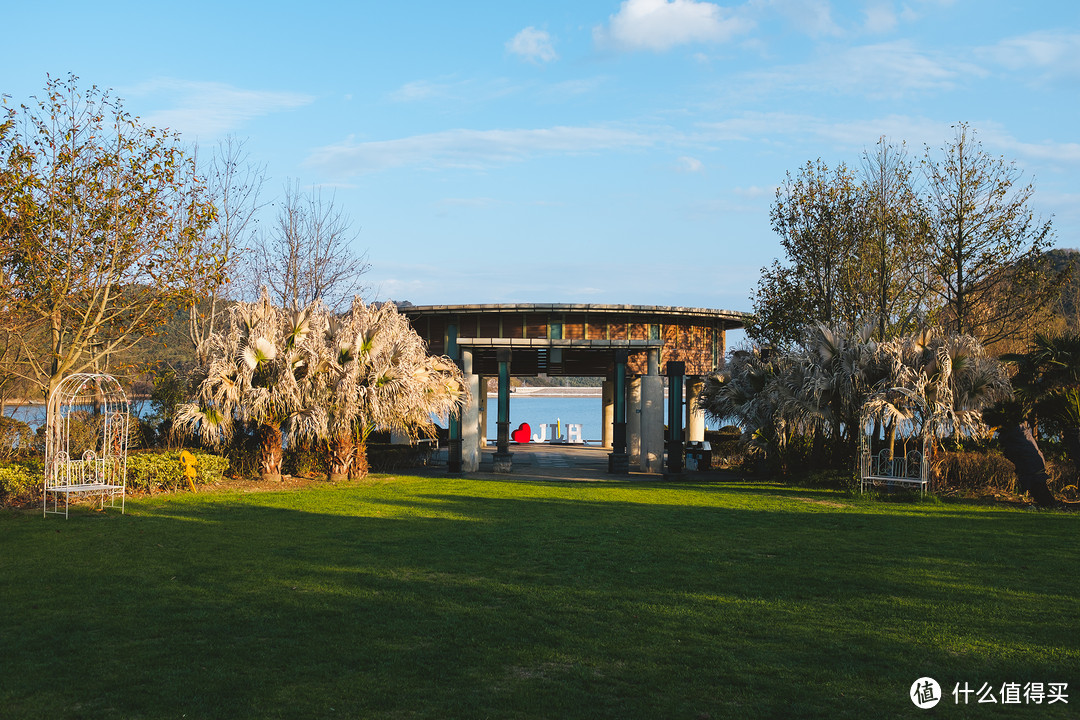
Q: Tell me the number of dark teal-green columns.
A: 4